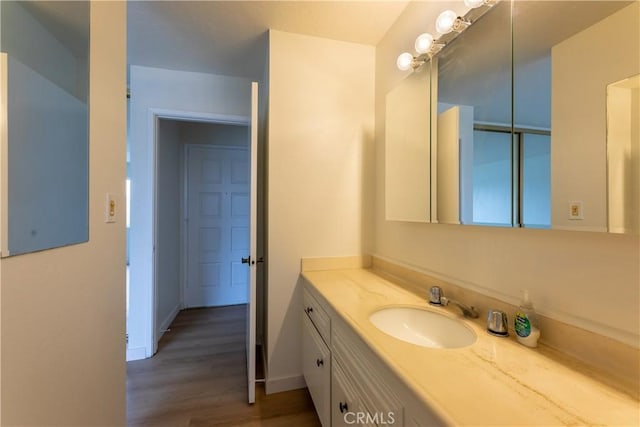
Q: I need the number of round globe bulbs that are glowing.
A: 4